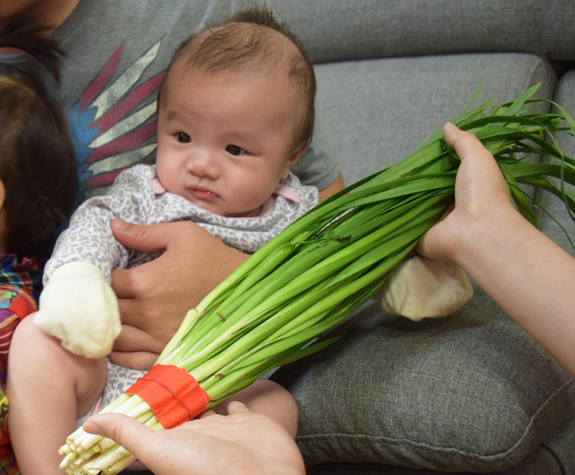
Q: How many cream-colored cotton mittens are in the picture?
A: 2